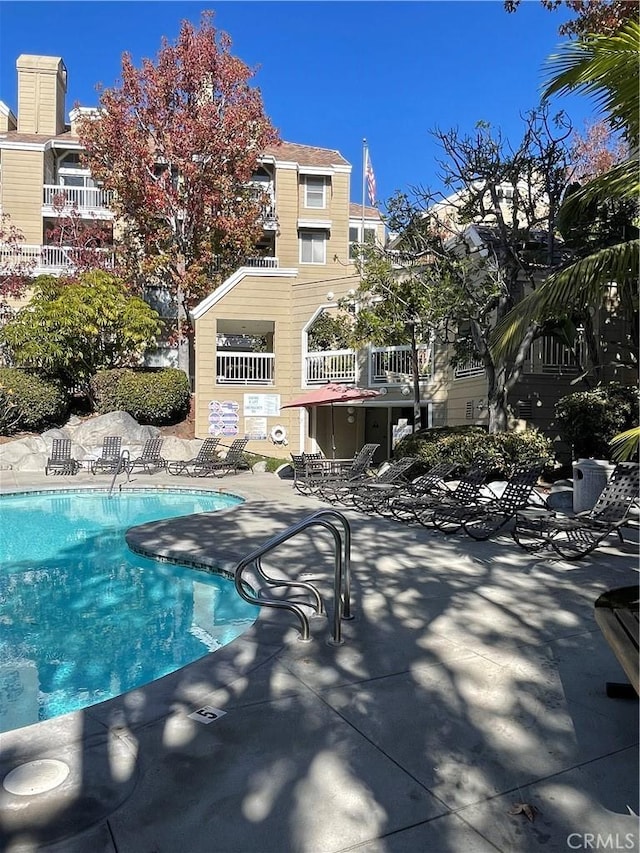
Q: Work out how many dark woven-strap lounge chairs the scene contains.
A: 11